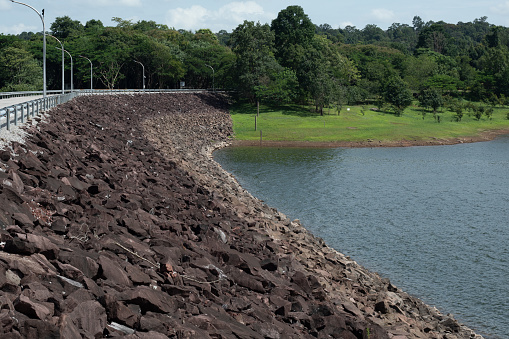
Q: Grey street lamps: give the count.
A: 6